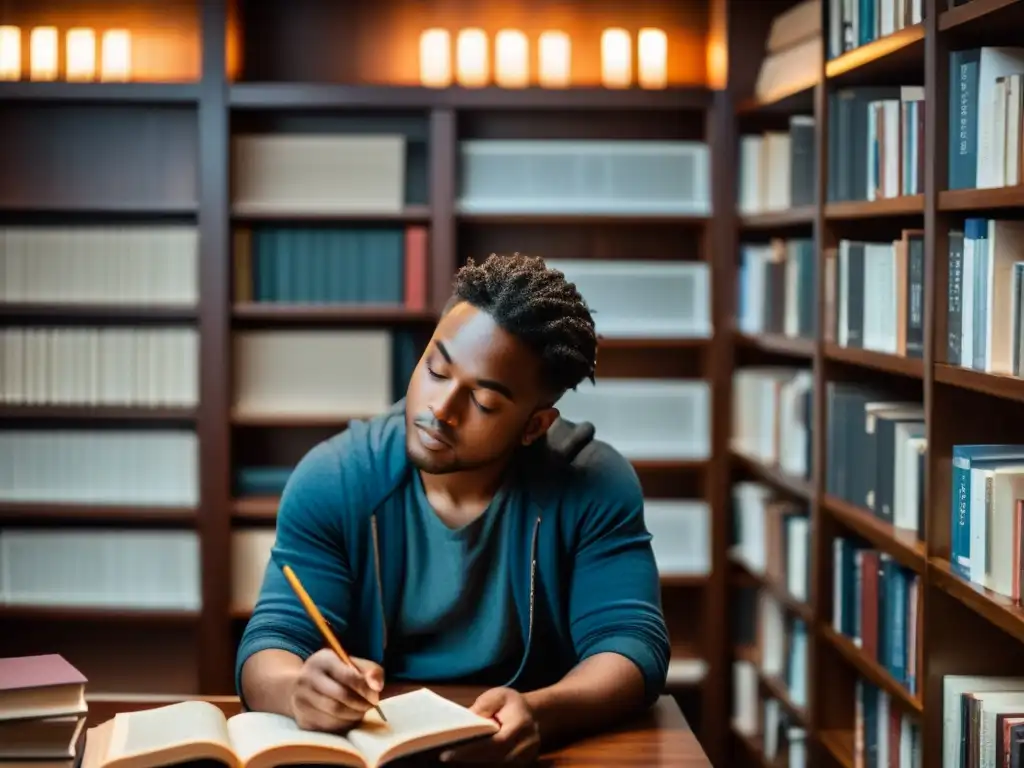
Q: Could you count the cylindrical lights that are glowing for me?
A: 10